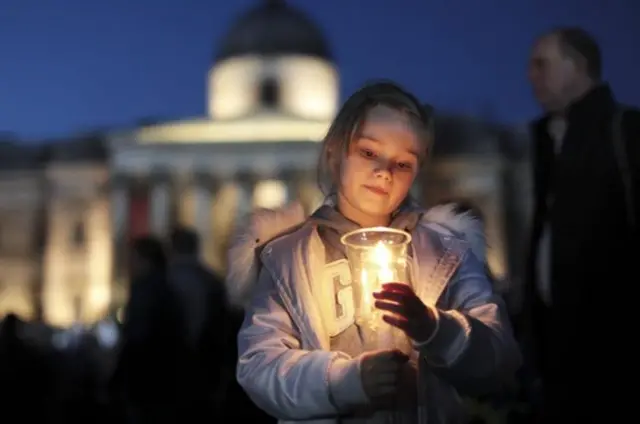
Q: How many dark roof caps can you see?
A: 1